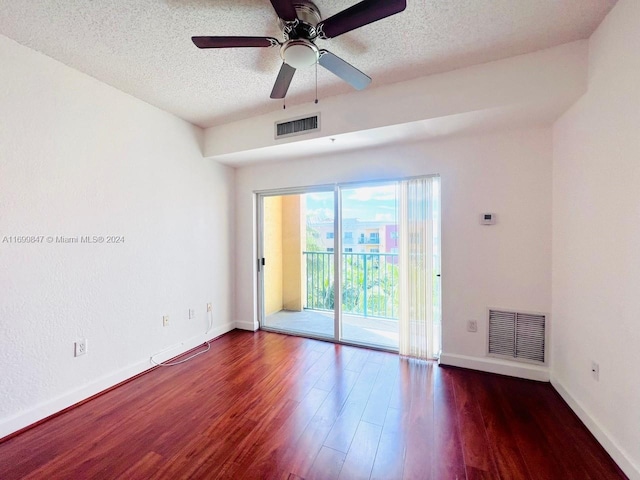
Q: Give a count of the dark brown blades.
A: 3